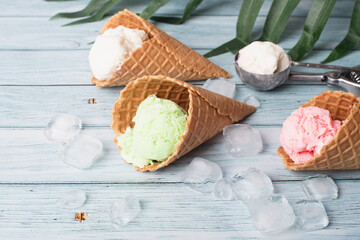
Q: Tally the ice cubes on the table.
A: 13